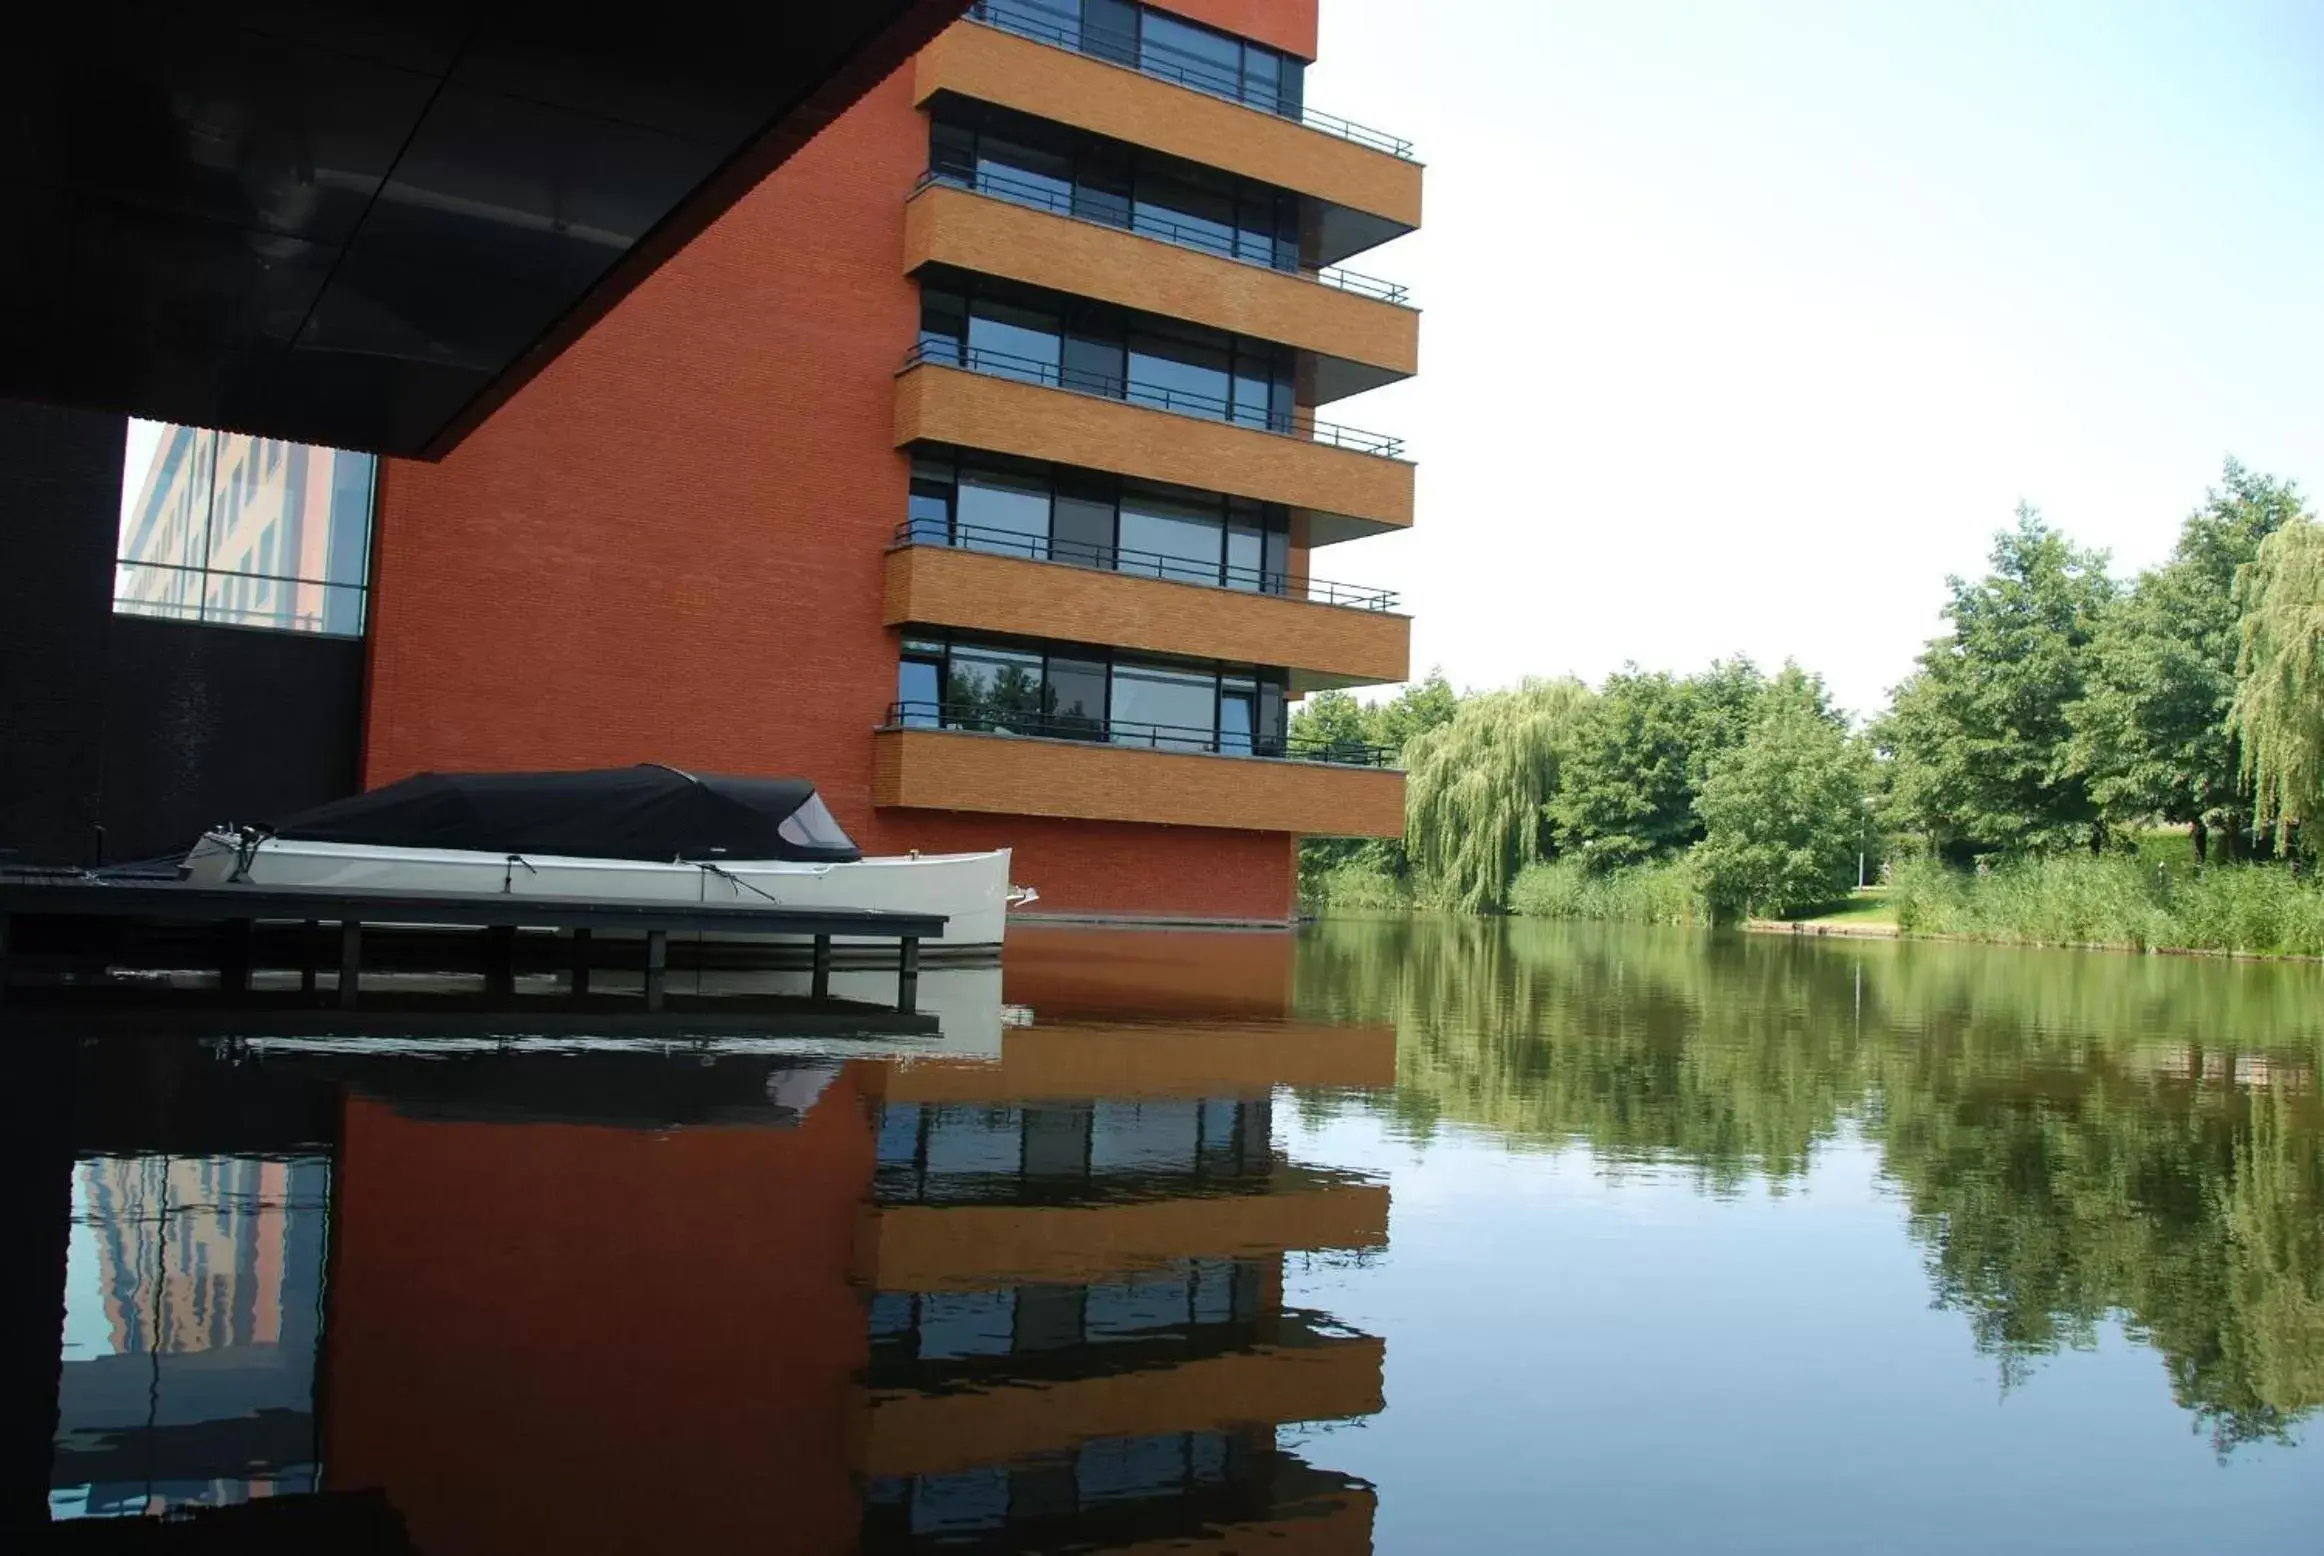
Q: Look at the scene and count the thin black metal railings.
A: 5